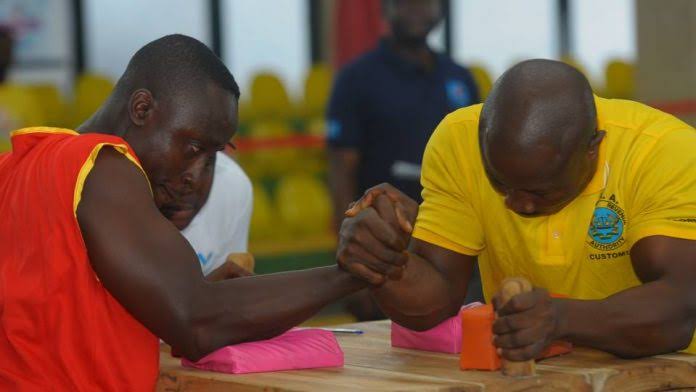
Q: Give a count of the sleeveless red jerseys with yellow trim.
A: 1